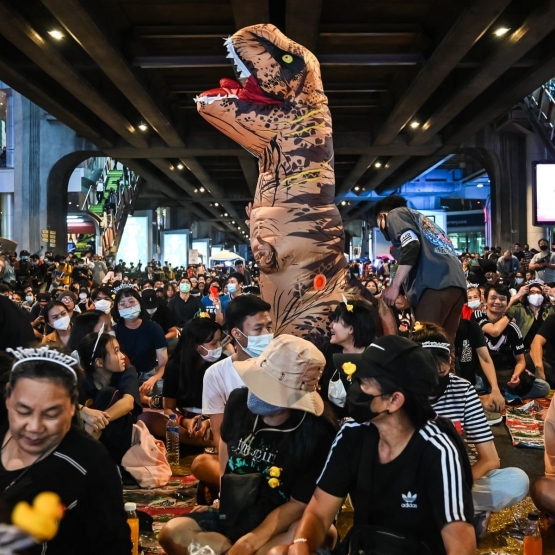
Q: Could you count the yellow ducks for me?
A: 7